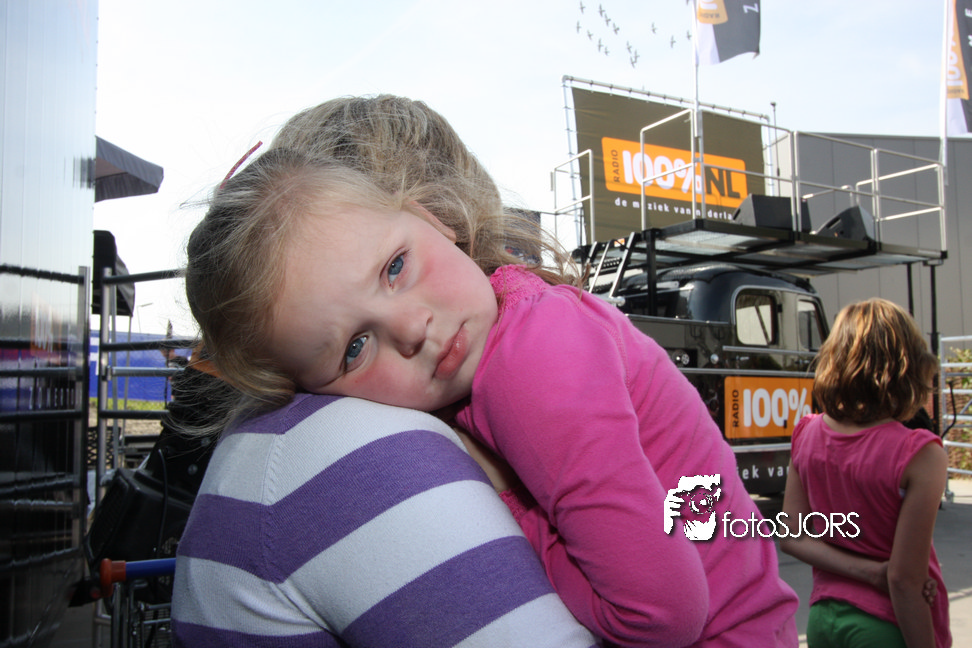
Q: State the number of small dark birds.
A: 14